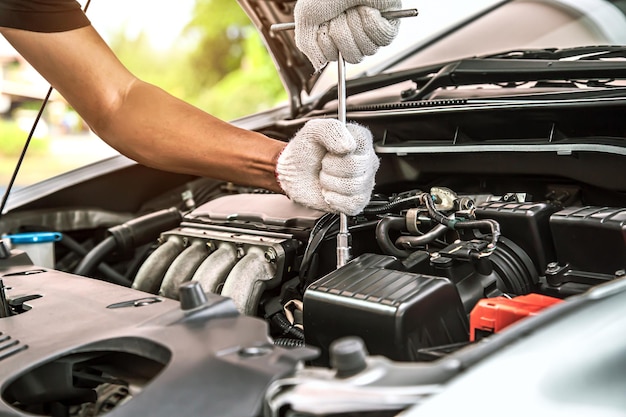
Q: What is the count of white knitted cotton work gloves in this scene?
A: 2